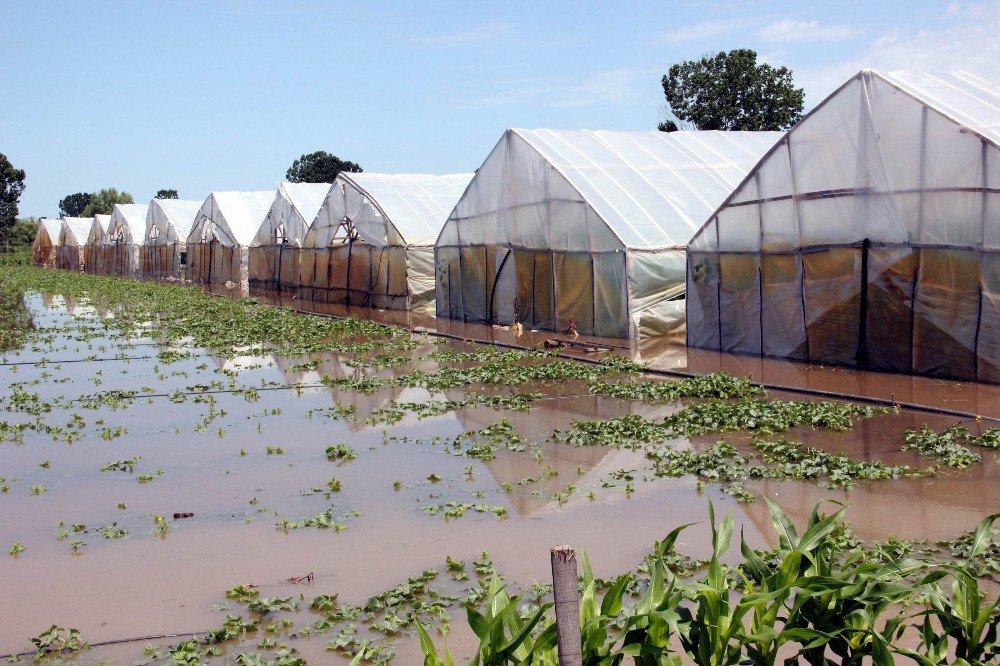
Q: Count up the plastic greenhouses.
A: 10